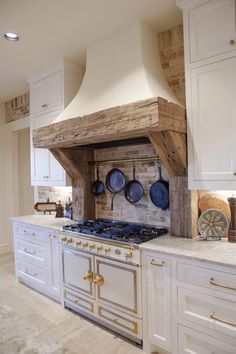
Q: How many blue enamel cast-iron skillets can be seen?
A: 4